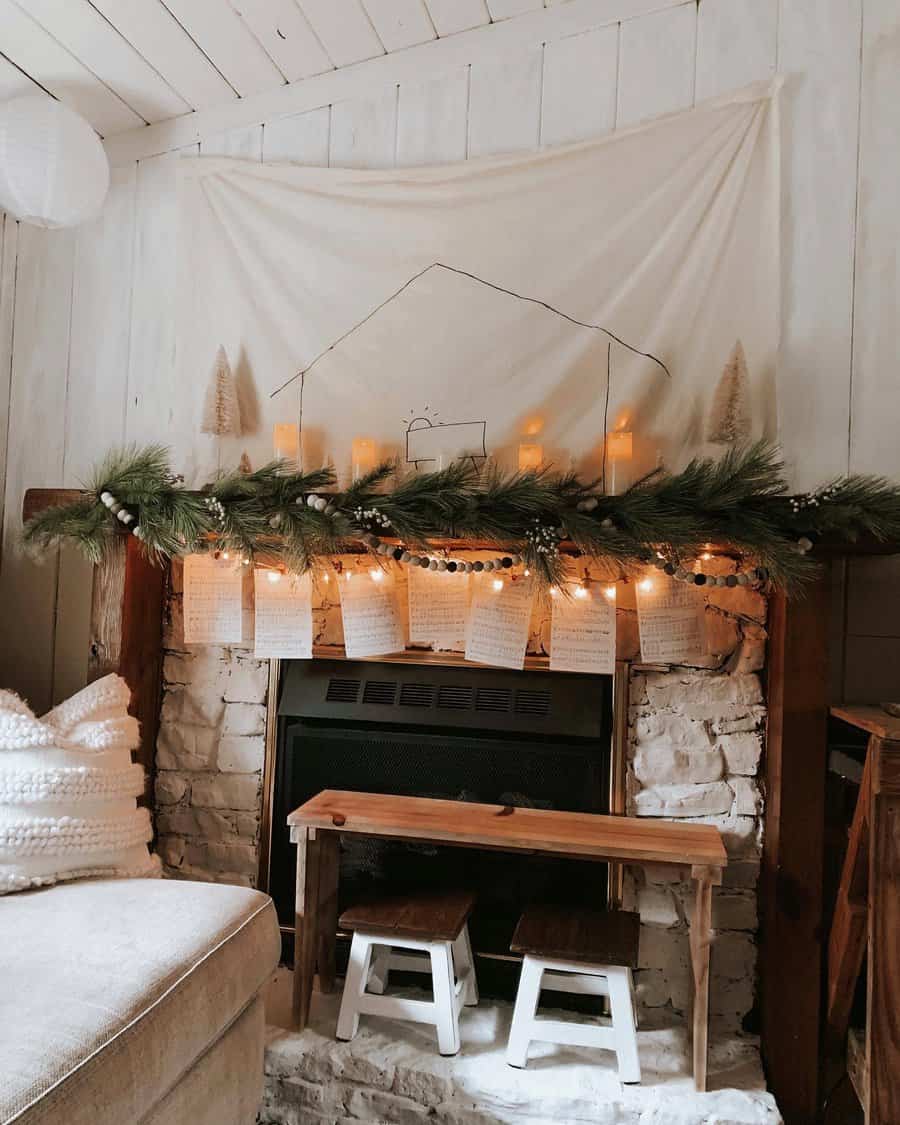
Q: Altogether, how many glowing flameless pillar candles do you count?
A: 4